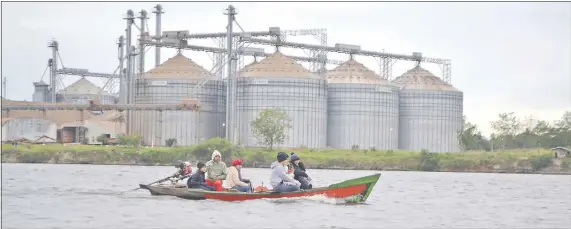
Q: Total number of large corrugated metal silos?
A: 4